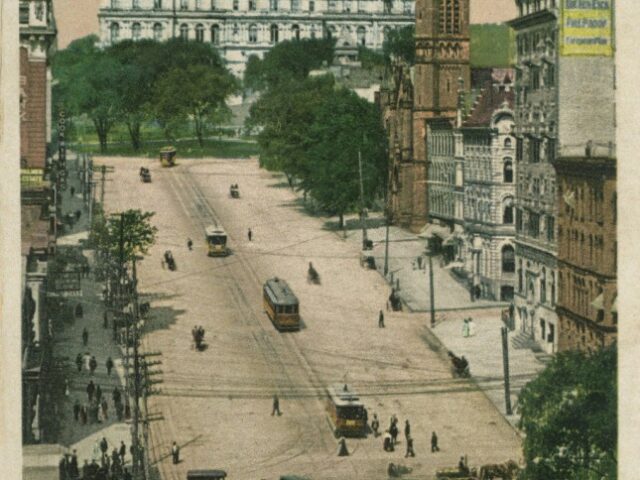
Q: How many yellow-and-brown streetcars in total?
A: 4